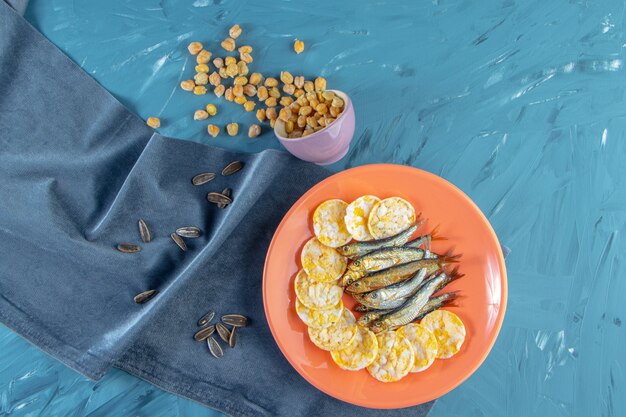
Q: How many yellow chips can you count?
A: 11